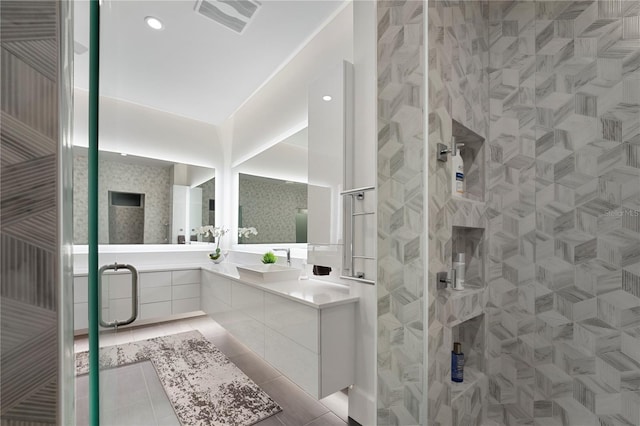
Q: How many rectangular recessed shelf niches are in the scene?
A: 3